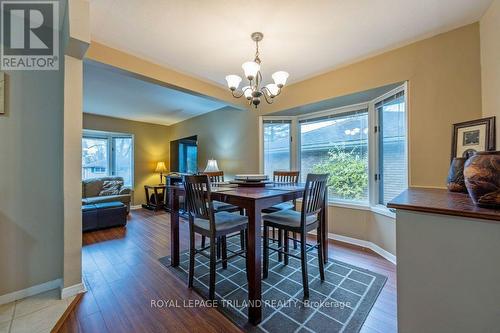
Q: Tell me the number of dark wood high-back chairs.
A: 4